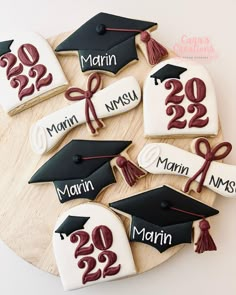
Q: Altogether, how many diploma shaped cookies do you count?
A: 2